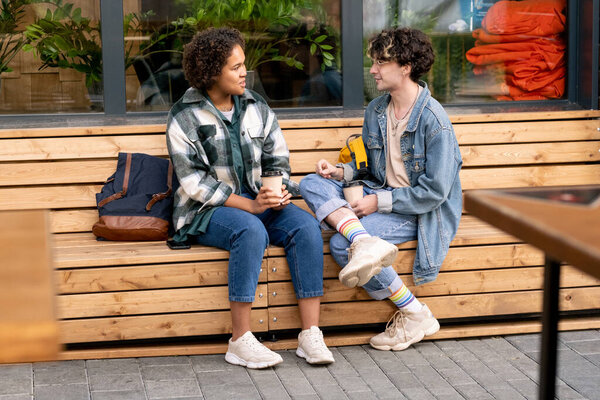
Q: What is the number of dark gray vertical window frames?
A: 3